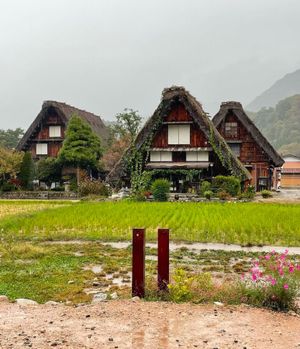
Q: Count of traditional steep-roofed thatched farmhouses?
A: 3